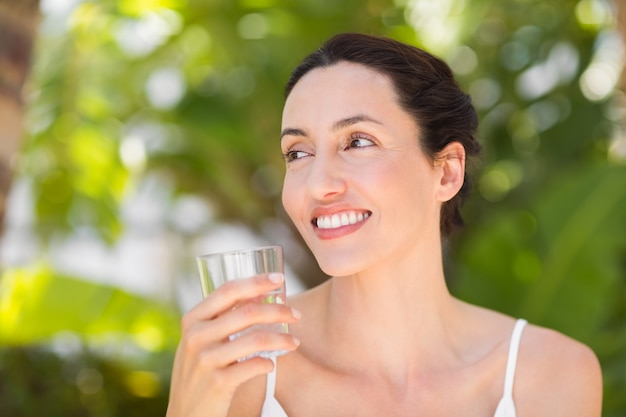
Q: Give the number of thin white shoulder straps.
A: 2